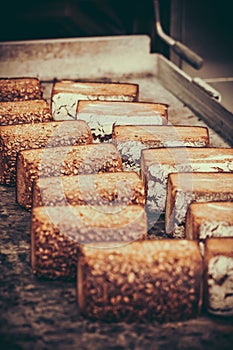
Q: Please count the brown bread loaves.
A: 7